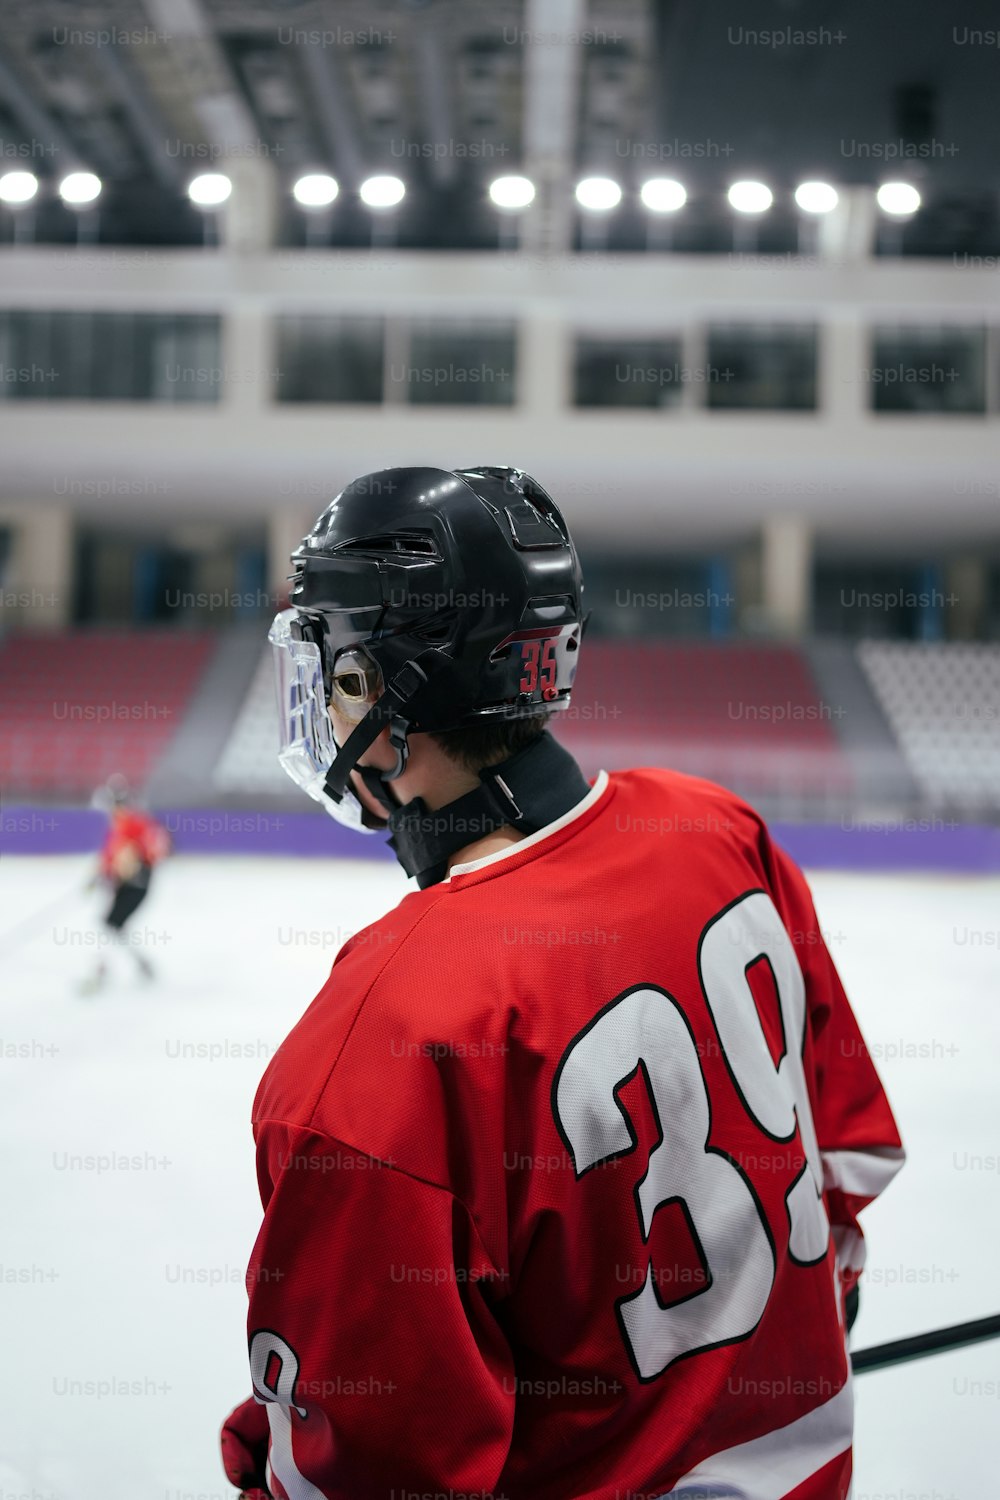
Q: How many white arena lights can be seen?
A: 11